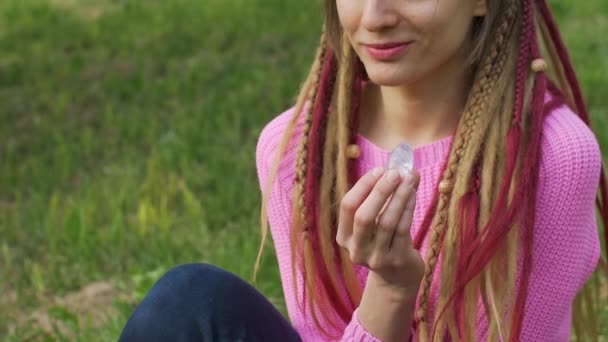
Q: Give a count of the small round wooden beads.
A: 3